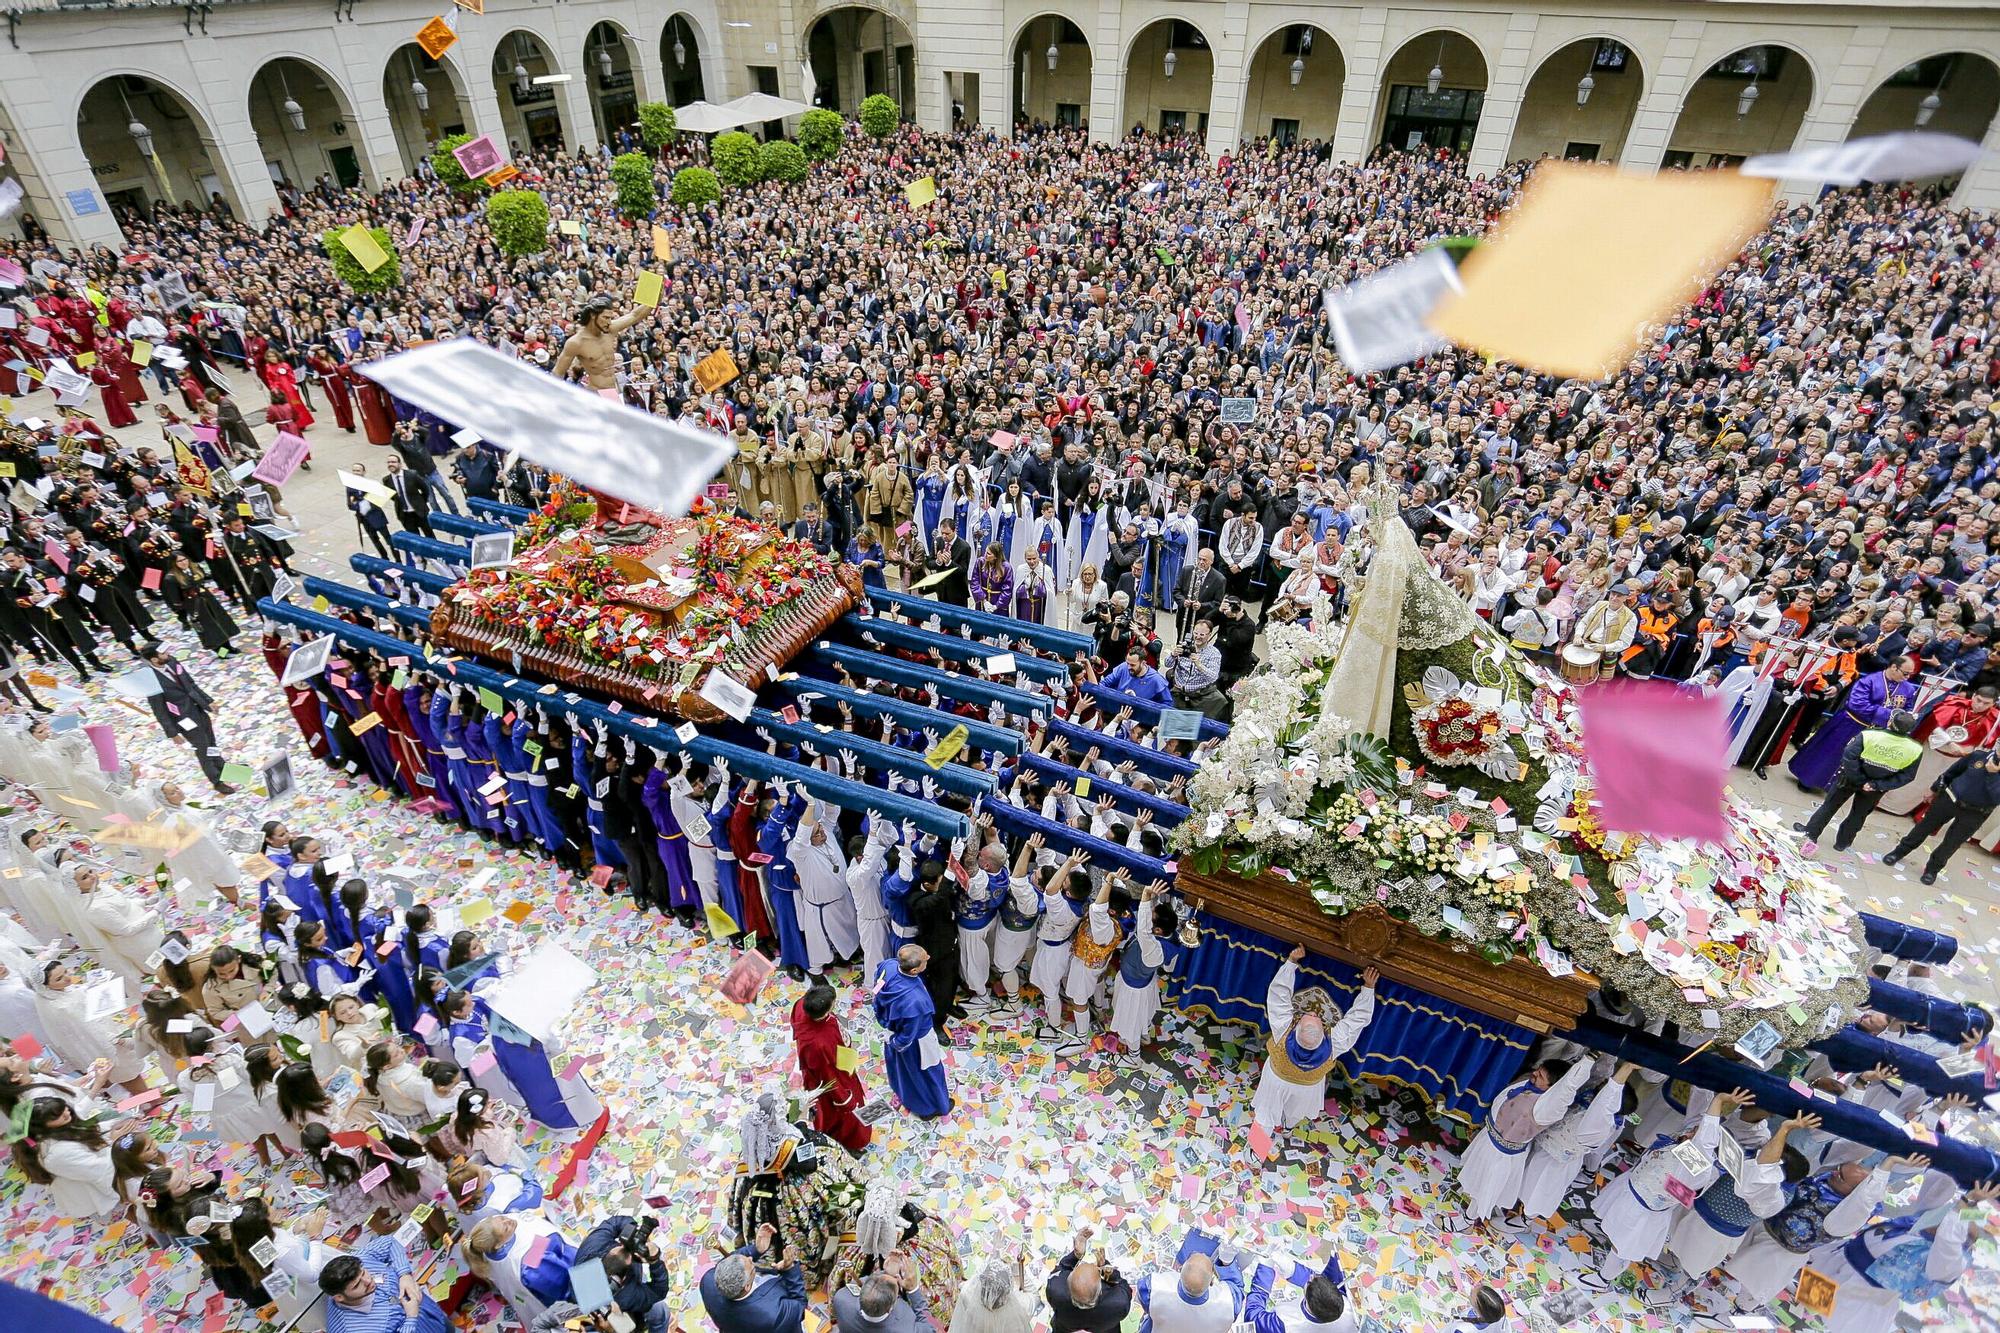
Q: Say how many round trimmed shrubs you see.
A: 10